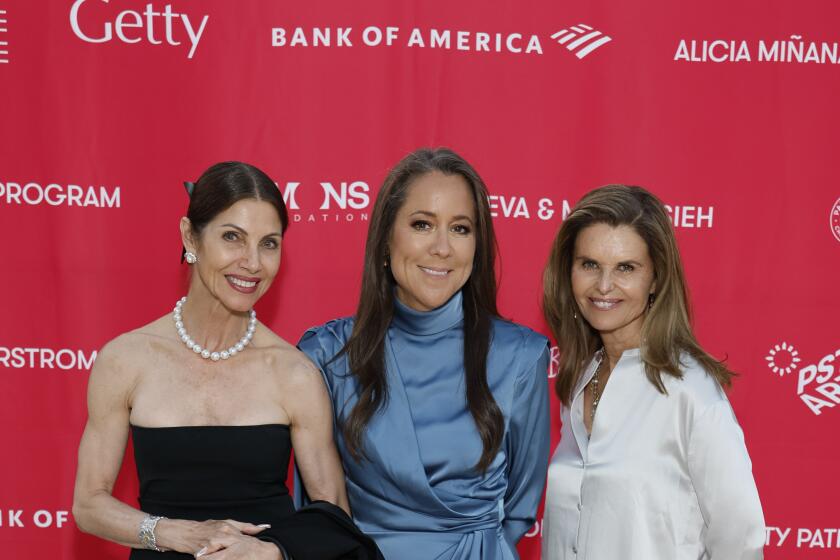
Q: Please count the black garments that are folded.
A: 1